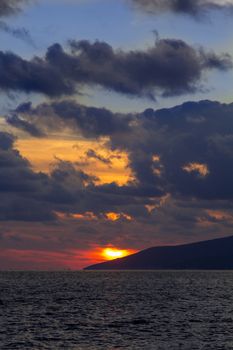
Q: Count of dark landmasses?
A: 1